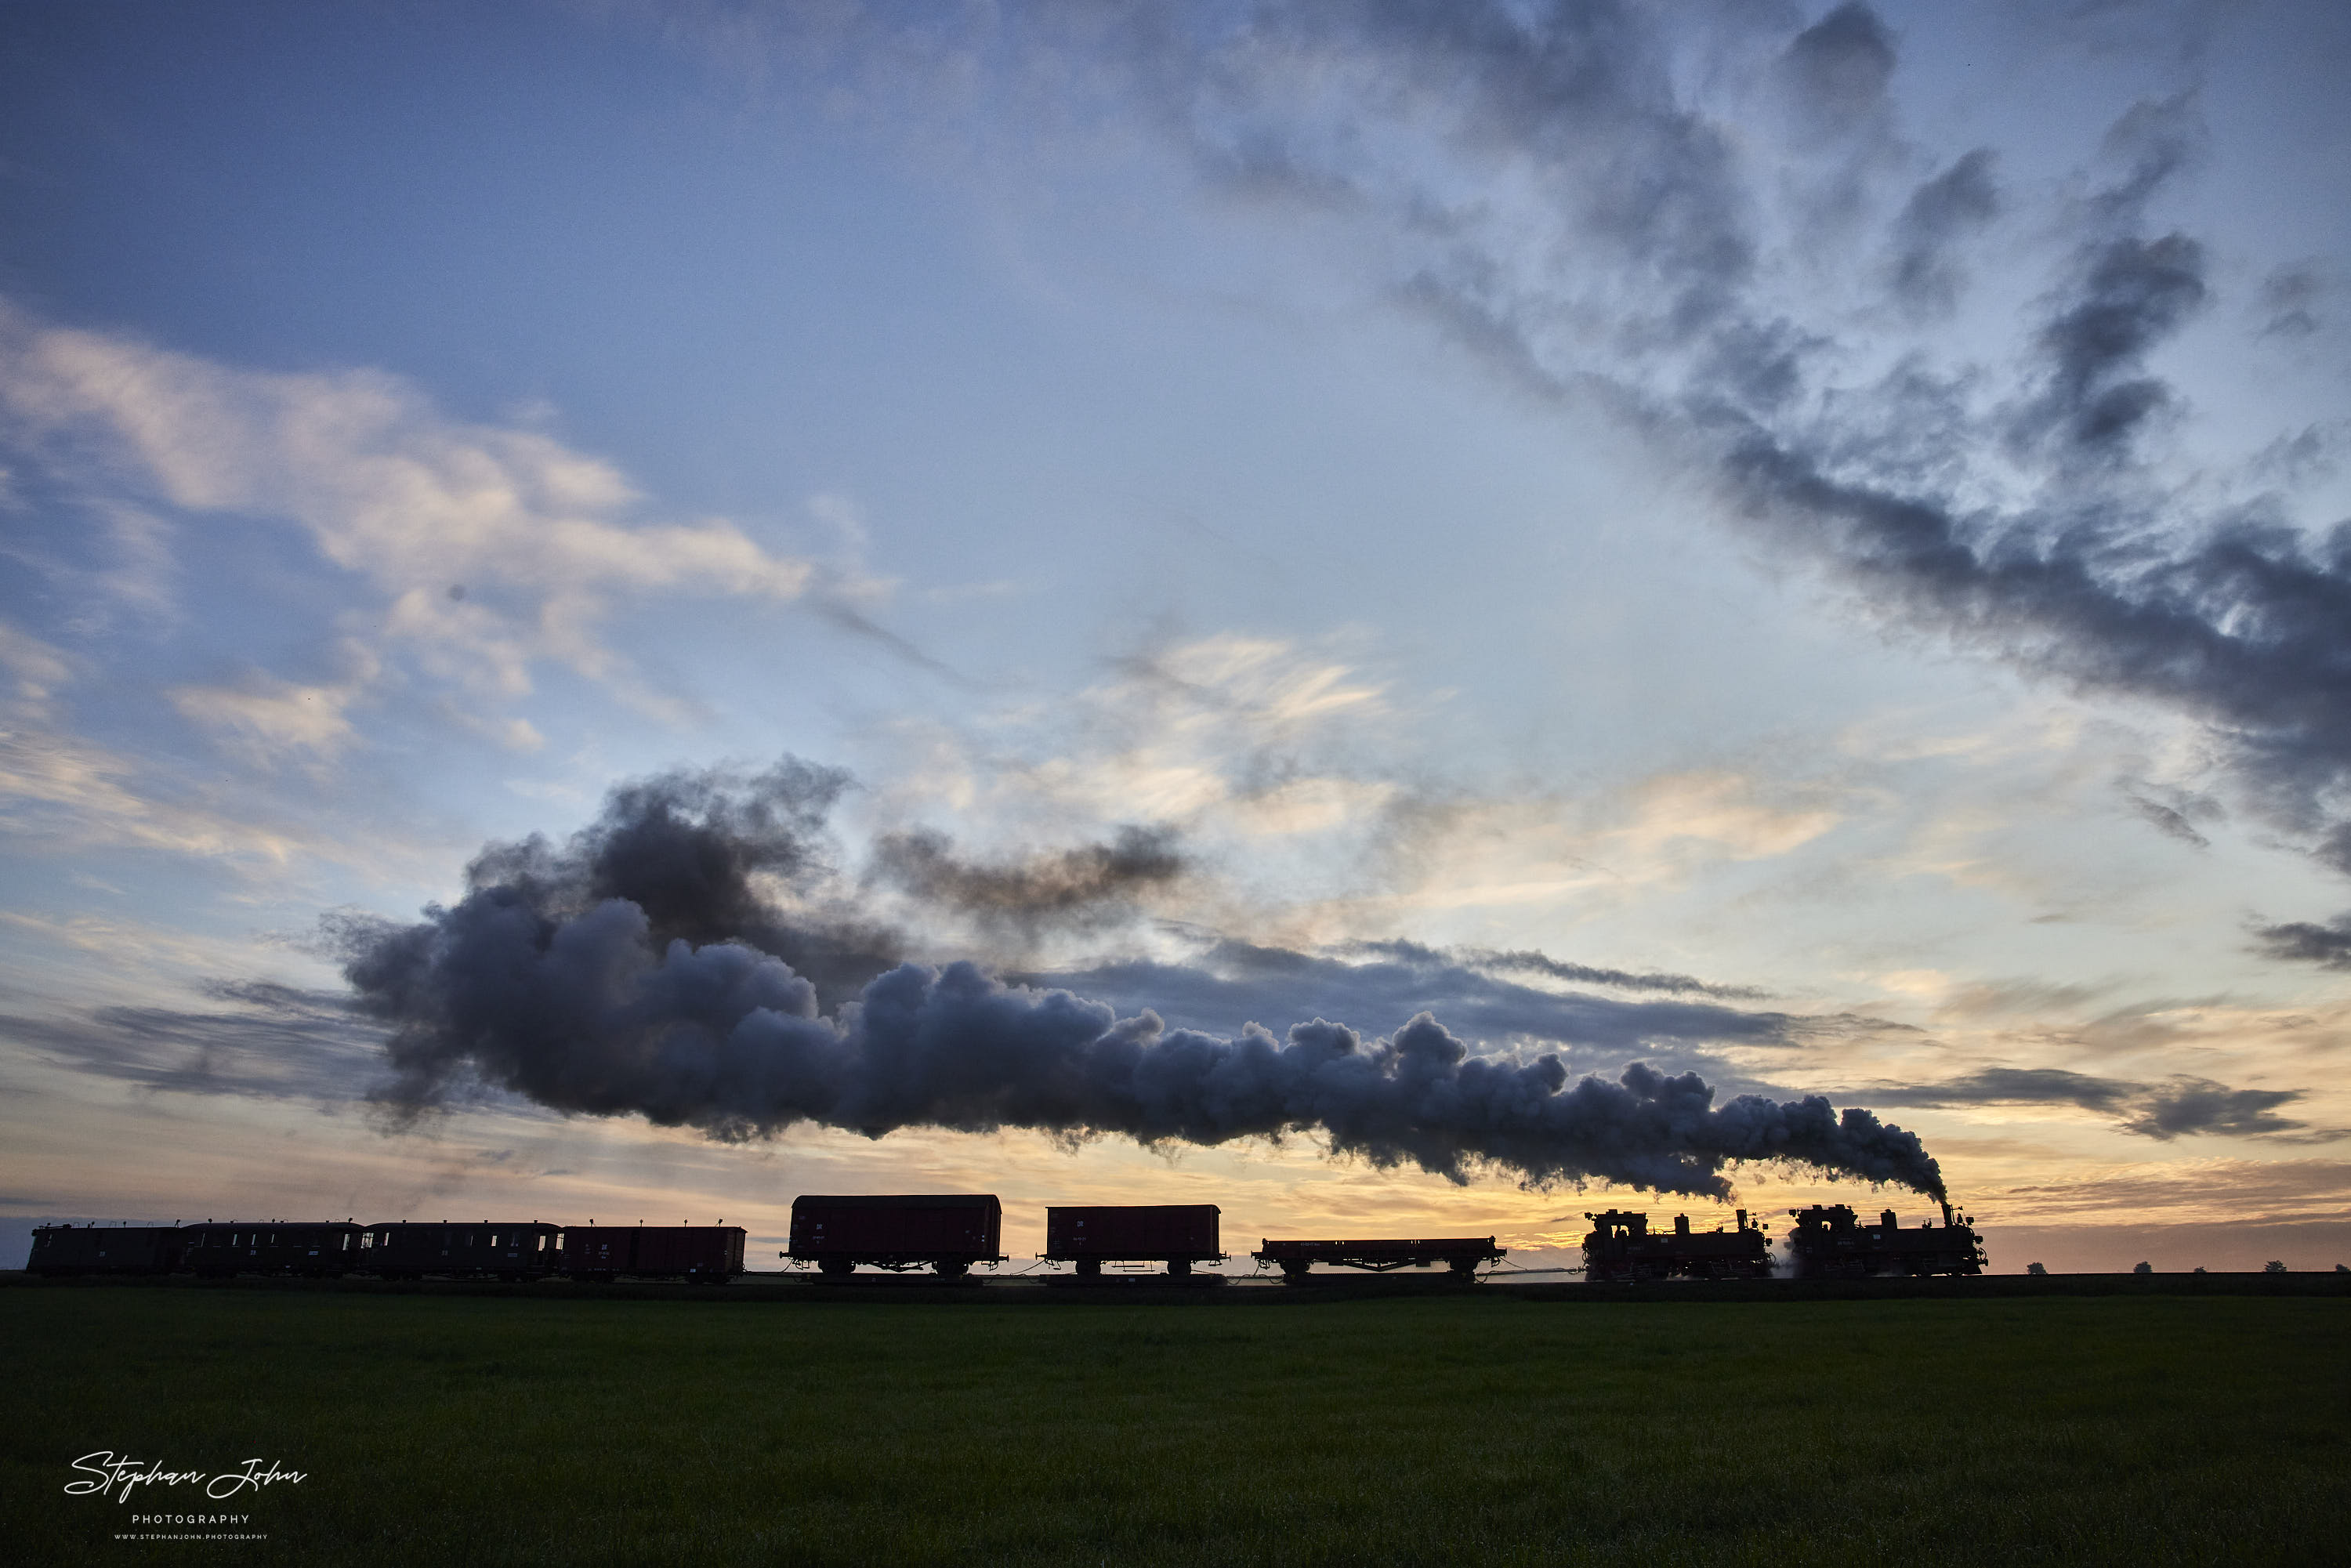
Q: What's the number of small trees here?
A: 5